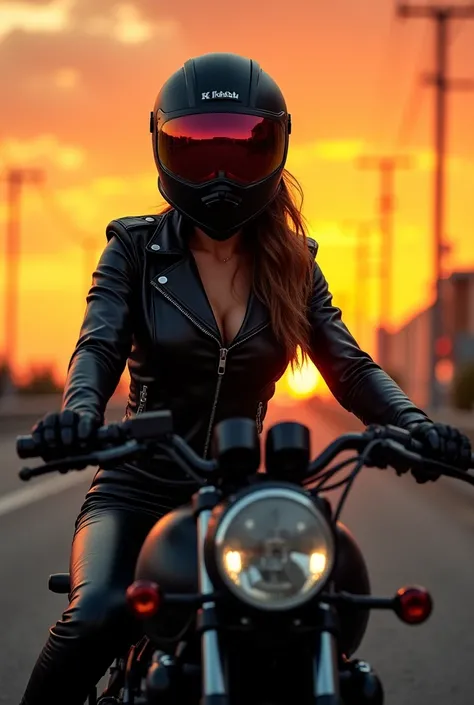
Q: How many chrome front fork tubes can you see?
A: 2